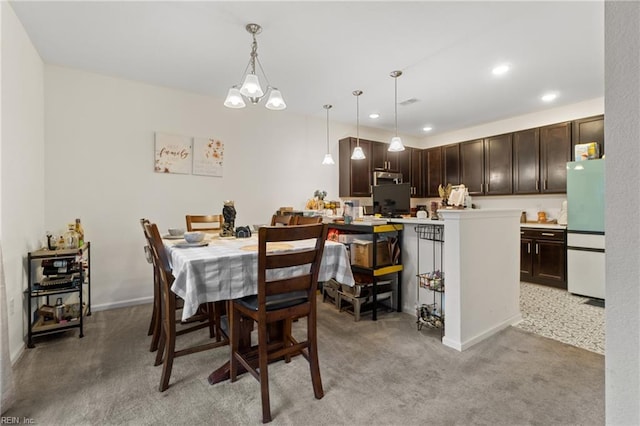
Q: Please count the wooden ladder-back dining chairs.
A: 6